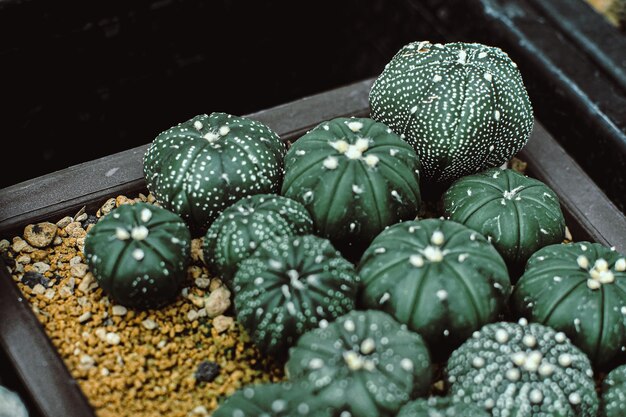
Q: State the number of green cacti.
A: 14